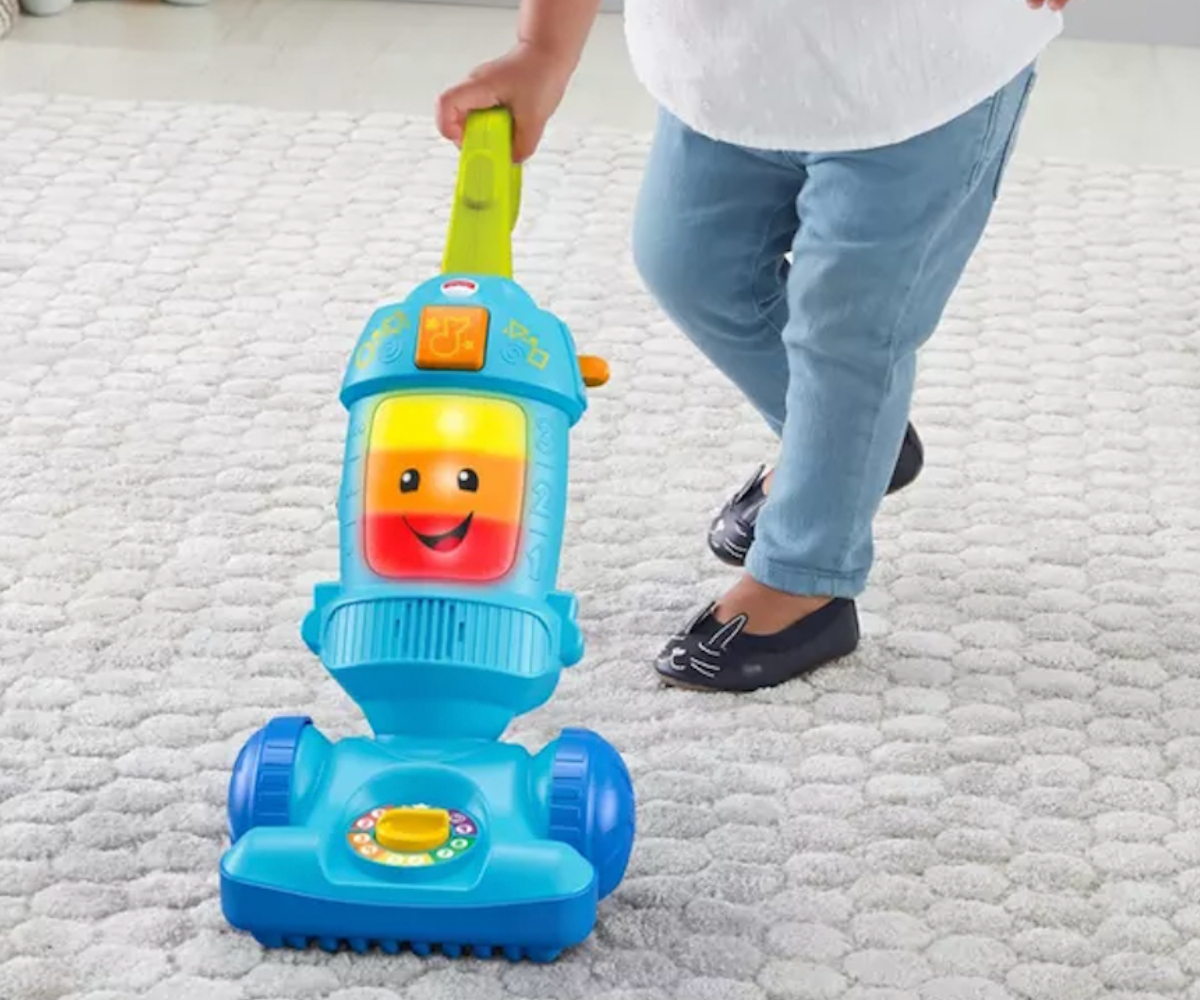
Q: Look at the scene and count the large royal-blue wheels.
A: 2